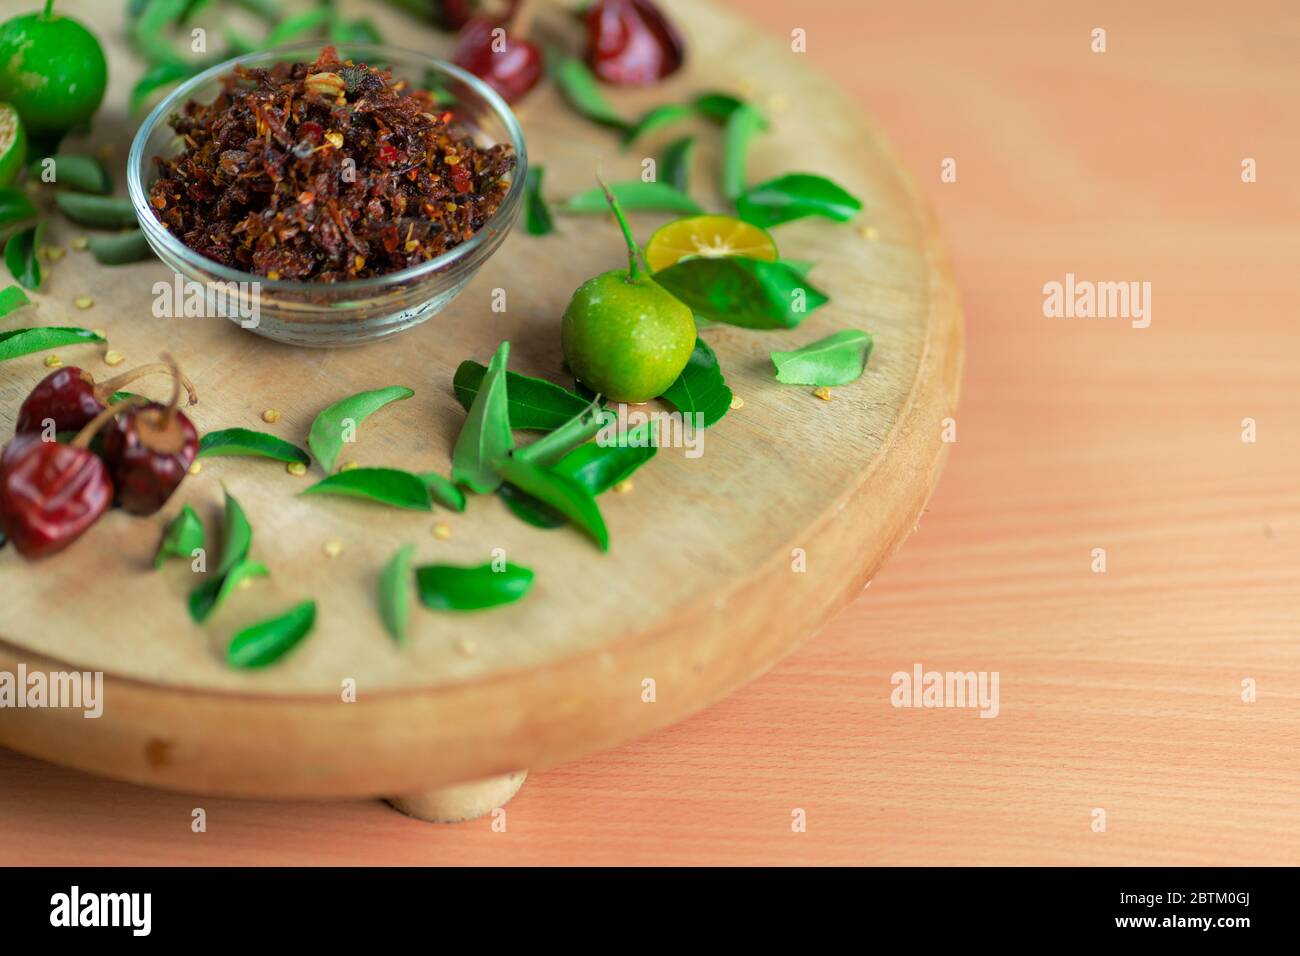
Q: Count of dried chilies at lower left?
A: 3